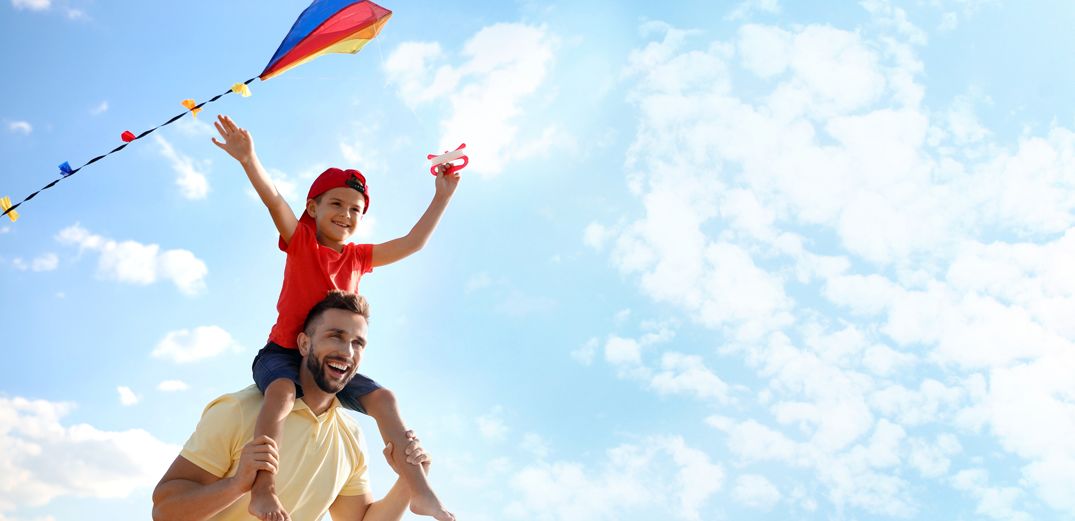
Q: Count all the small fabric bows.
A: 5